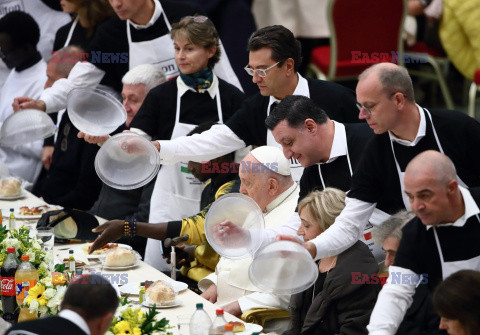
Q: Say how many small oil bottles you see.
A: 3